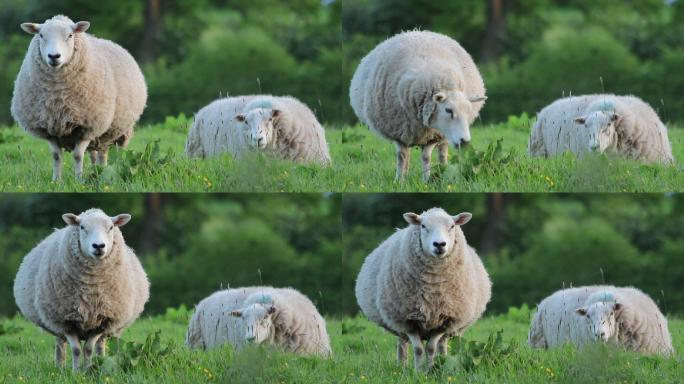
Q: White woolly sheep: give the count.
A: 8